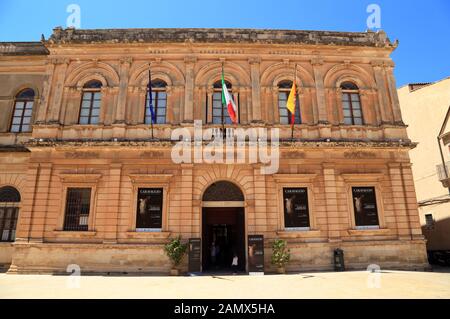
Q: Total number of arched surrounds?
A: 8